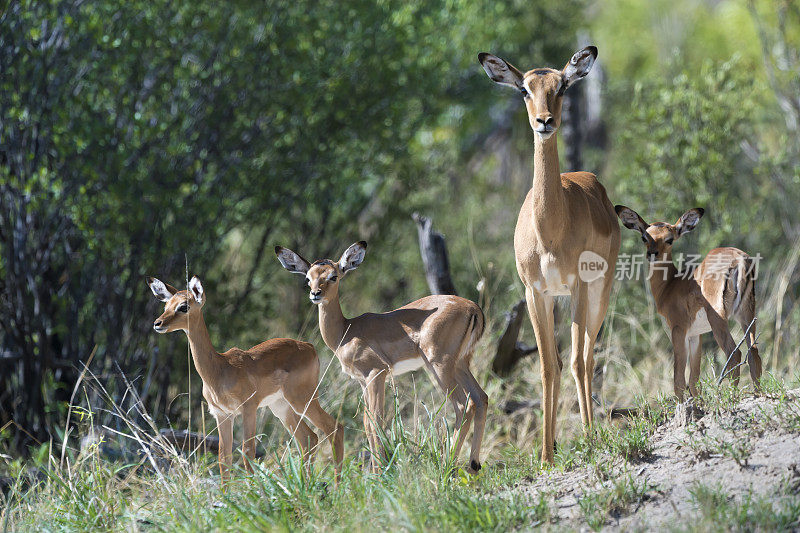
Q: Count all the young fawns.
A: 3